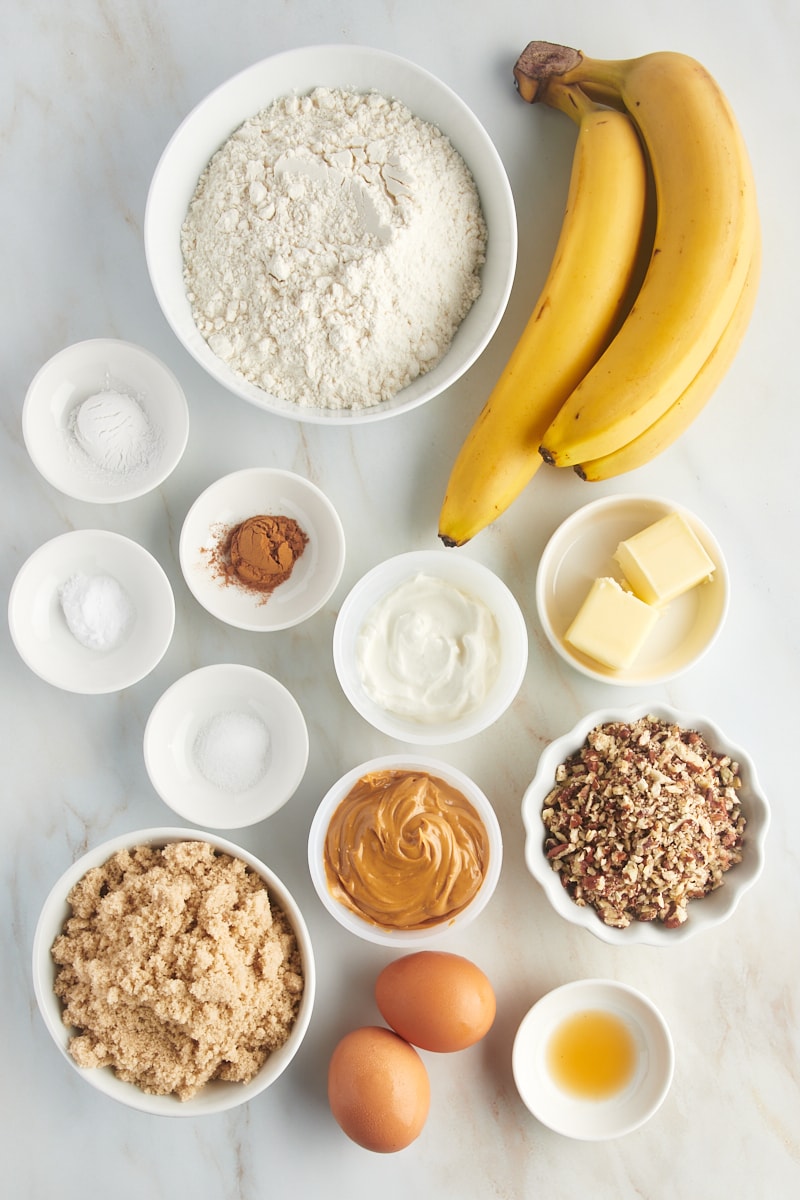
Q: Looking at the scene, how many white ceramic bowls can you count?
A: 11